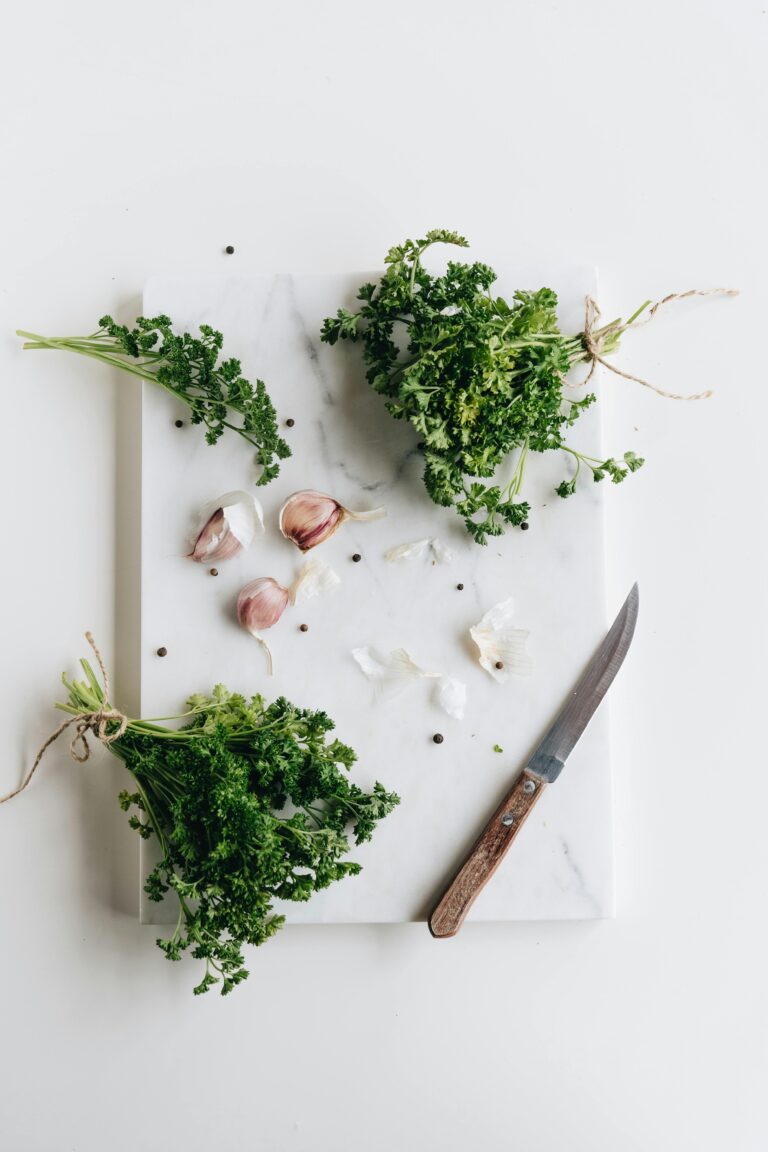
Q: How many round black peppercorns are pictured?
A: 11